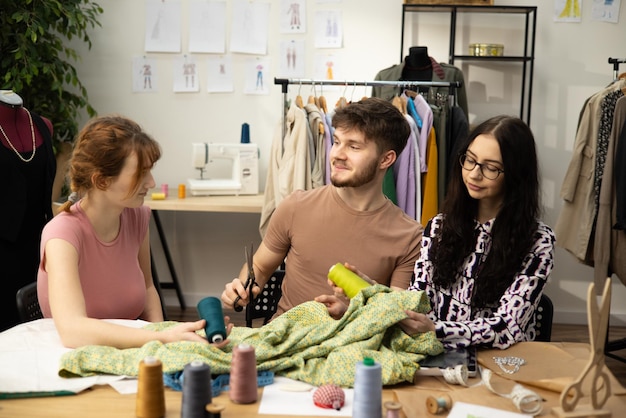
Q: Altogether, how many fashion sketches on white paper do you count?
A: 13